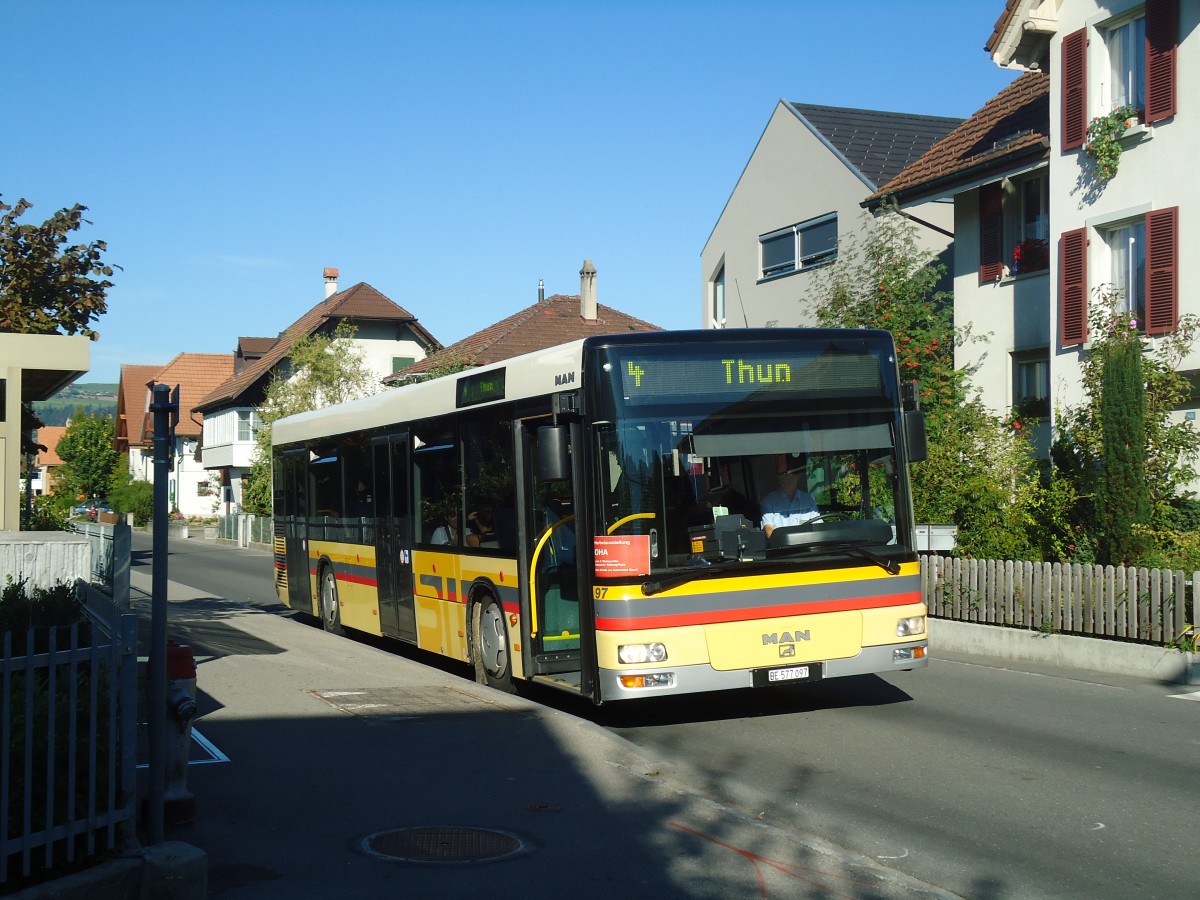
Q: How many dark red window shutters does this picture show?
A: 5